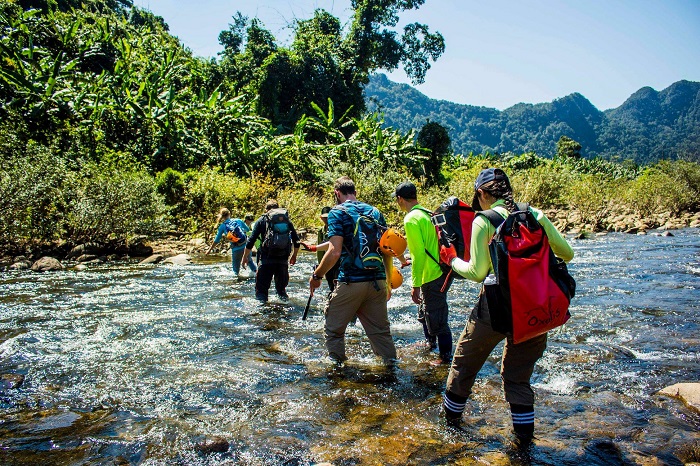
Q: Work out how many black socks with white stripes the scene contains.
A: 2